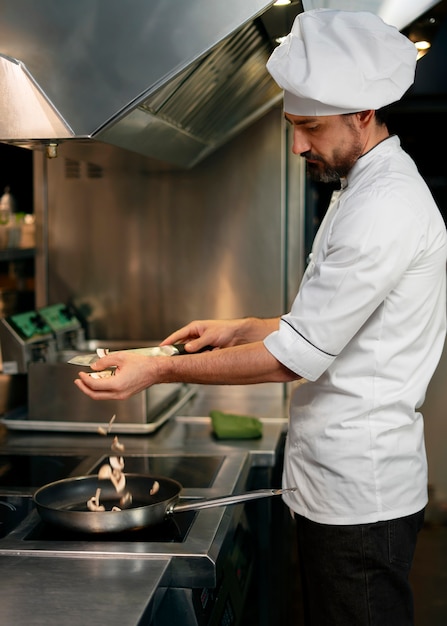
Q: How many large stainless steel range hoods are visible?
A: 1